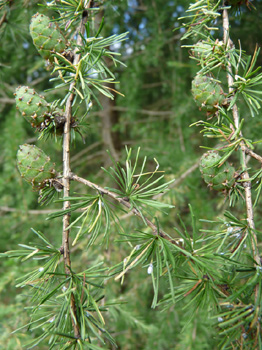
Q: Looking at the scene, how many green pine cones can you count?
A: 6